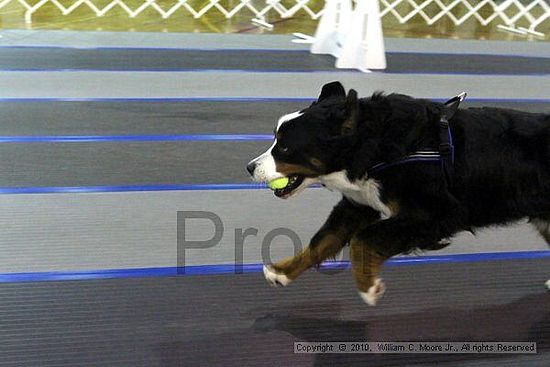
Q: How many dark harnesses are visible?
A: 1